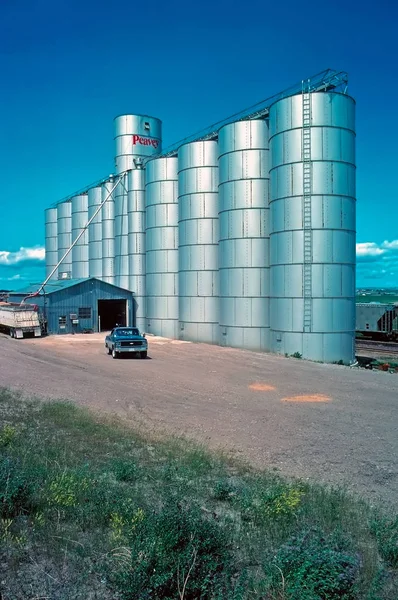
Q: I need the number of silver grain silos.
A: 11